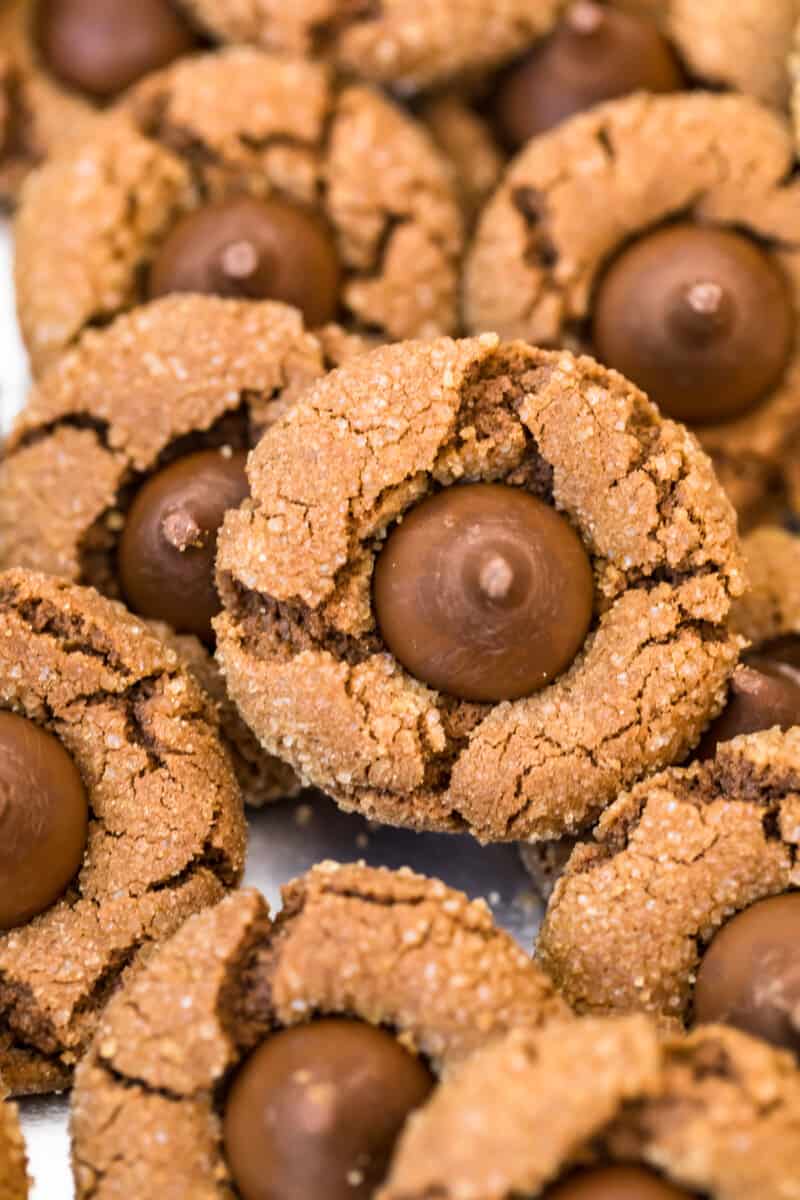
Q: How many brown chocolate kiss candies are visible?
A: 11